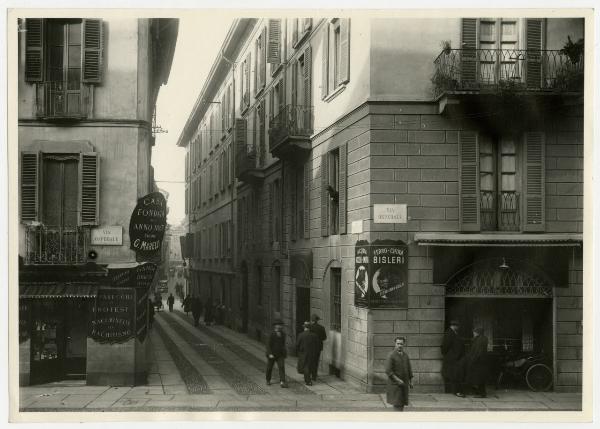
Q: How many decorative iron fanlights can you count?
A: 1